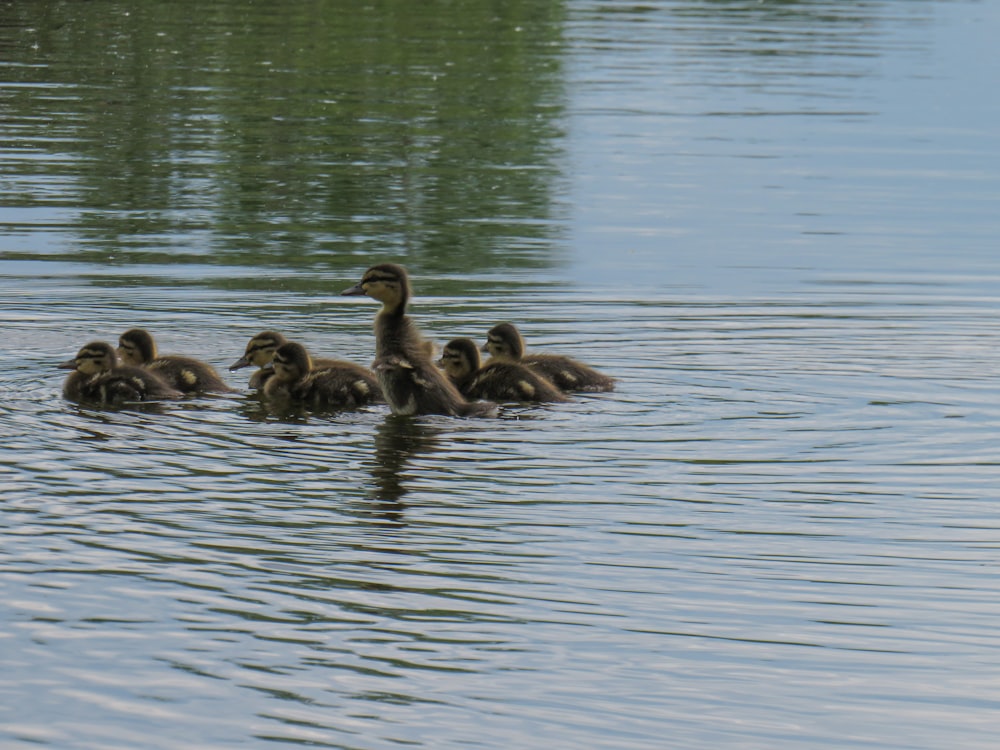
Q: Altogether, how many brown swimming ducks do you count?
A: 7